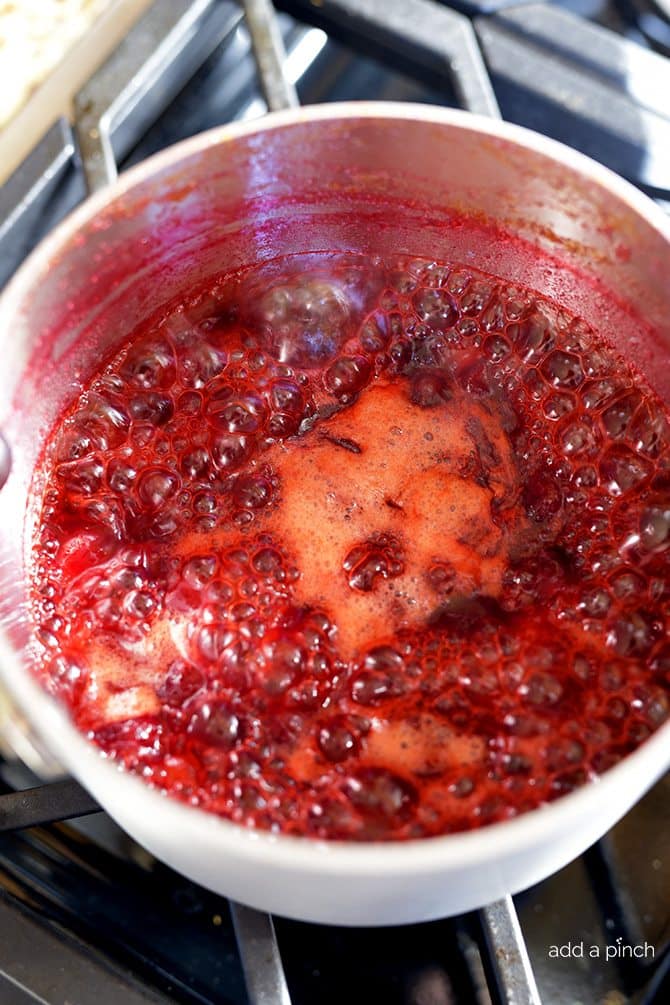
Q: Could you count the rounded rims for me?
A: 1